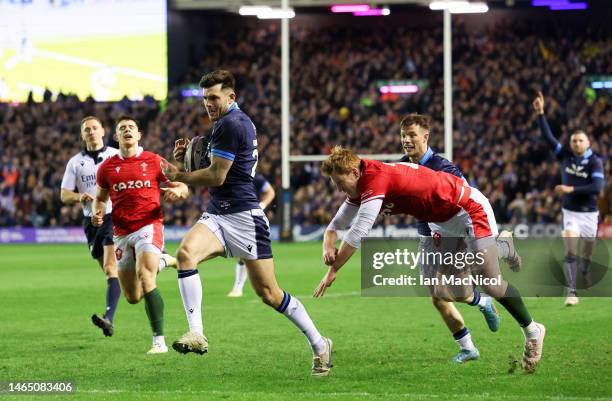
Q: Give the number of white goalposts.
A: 2